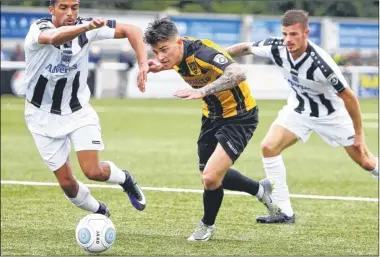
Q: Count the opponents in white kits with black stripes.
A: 2